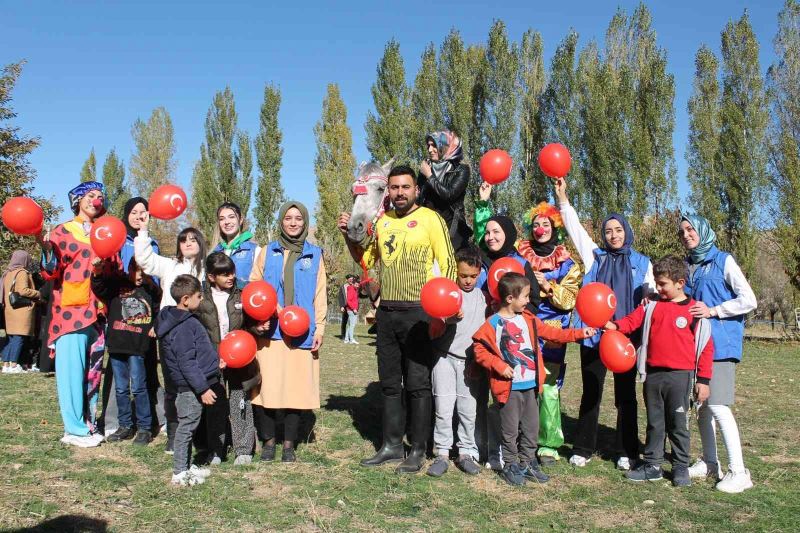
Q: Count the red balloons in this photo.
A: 12